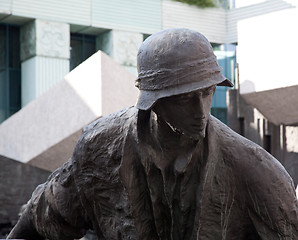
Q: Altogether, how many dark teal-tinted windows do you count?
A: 2